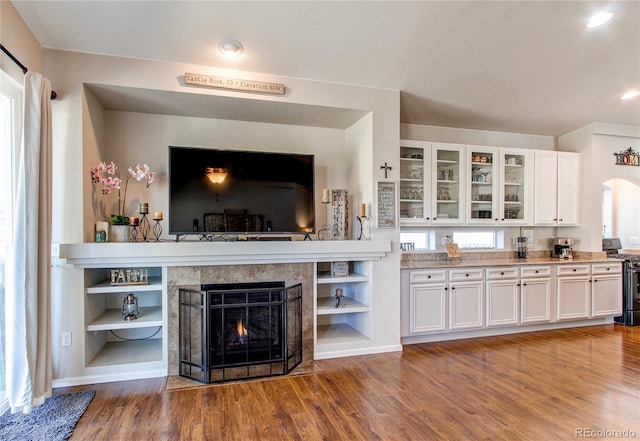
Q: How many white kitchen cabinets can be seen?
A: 12